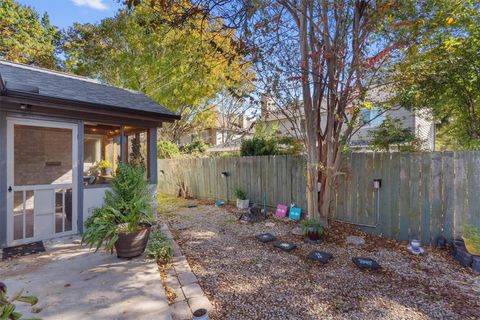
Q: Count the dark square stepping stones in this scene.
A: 4